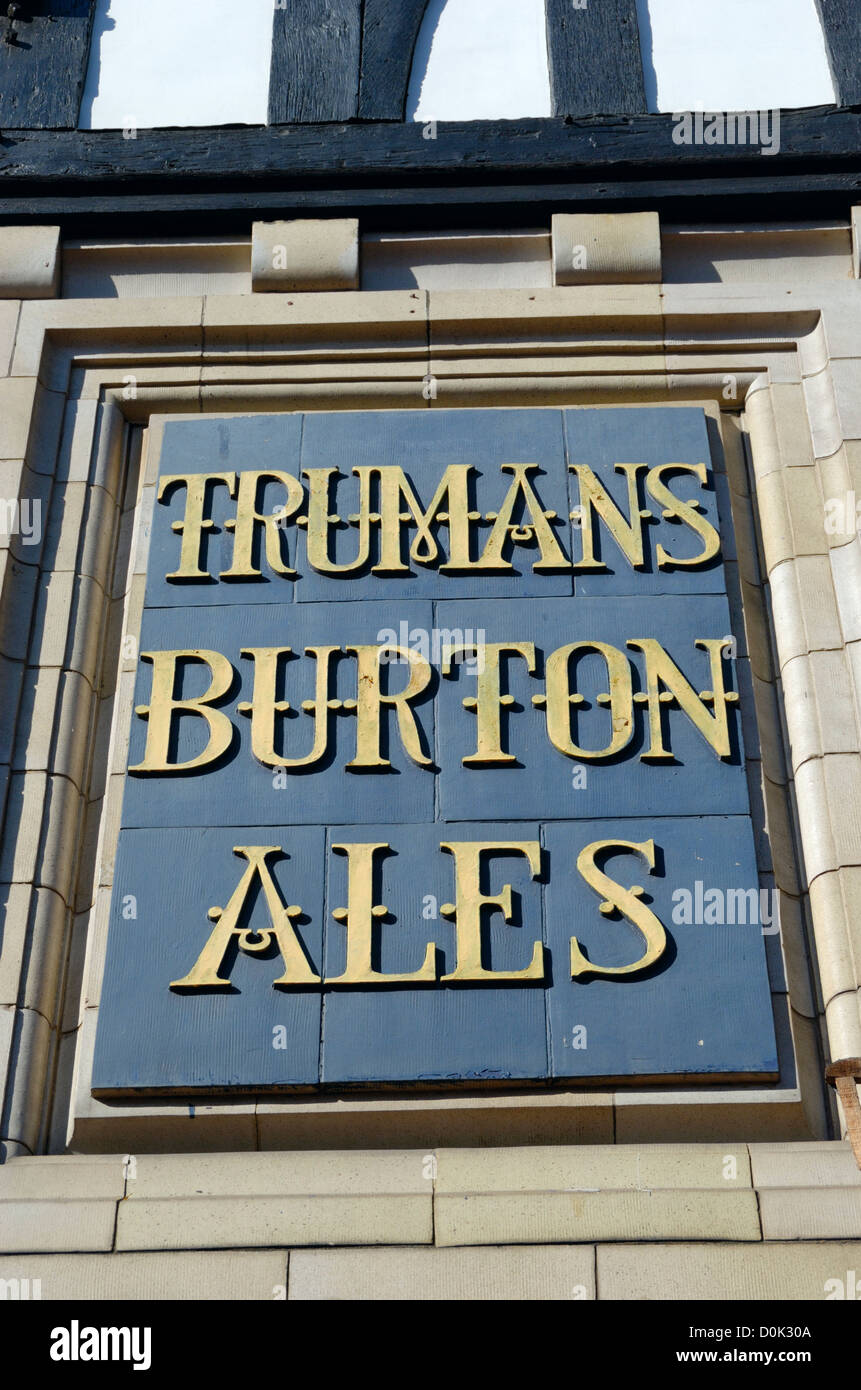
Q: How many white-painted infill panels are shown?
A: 3